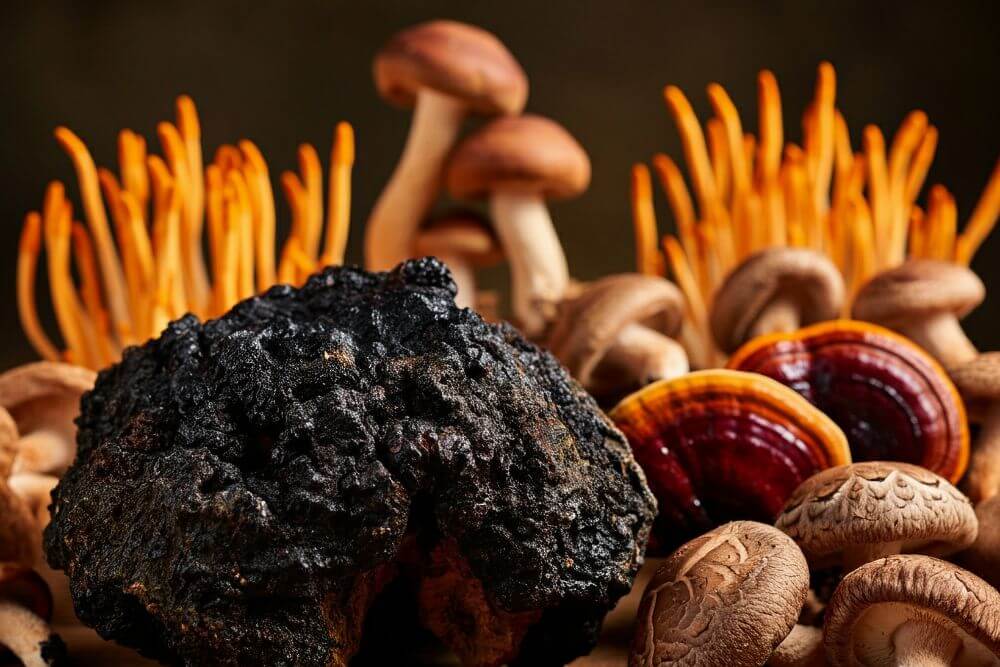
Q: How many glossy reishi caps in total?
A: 2